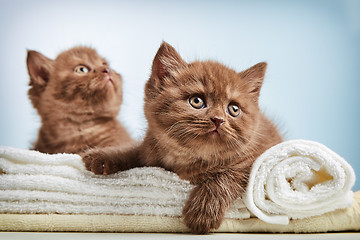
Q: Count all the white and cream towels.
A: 3